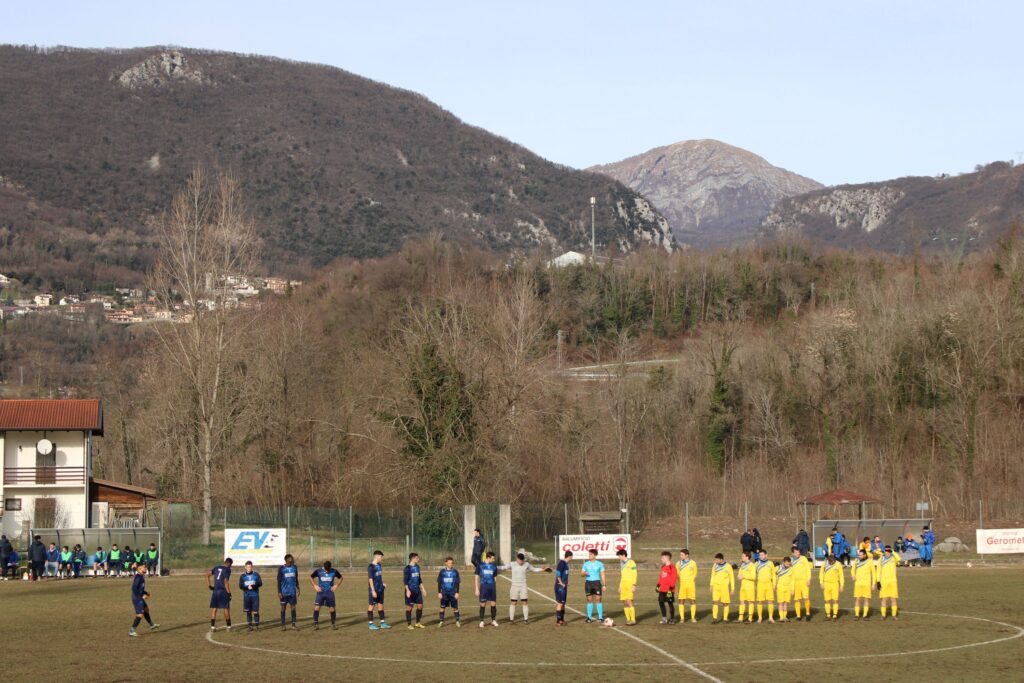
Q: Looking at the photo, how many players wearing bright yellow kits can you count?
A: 10